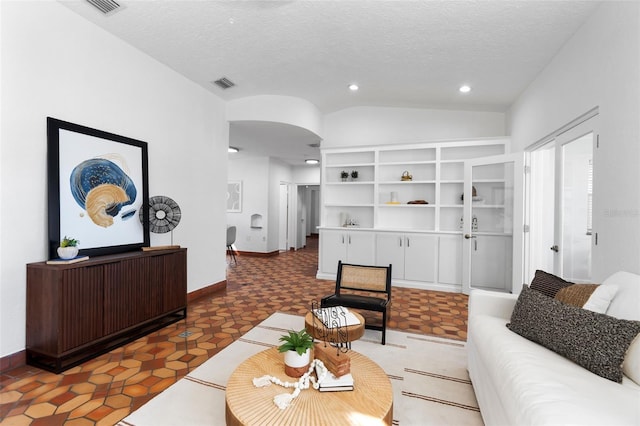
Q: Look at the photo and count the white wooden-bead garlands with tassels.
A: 1